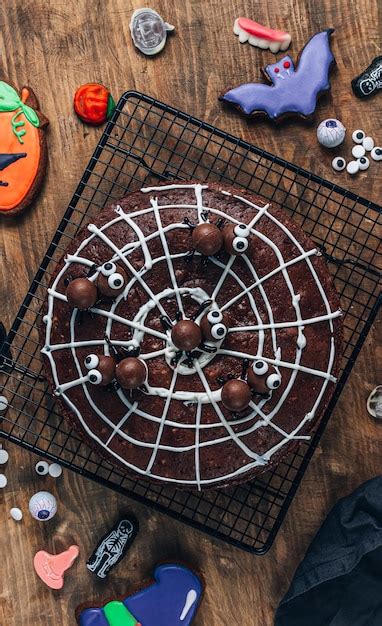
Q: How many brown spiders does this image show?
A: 5